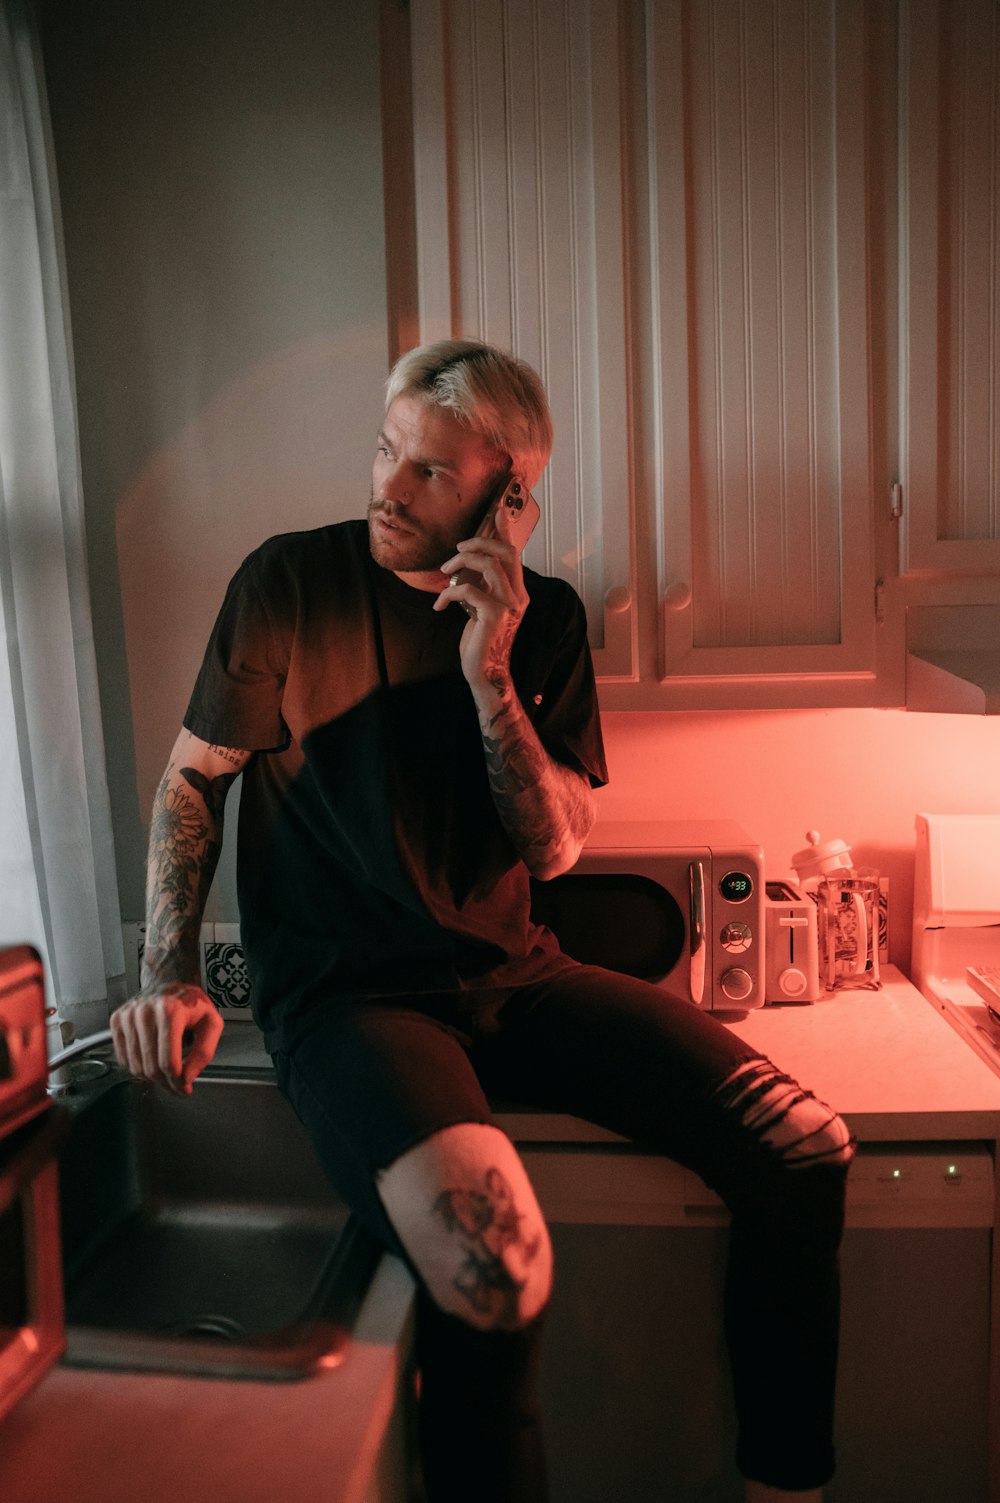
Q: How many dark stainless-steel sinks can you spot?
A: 1